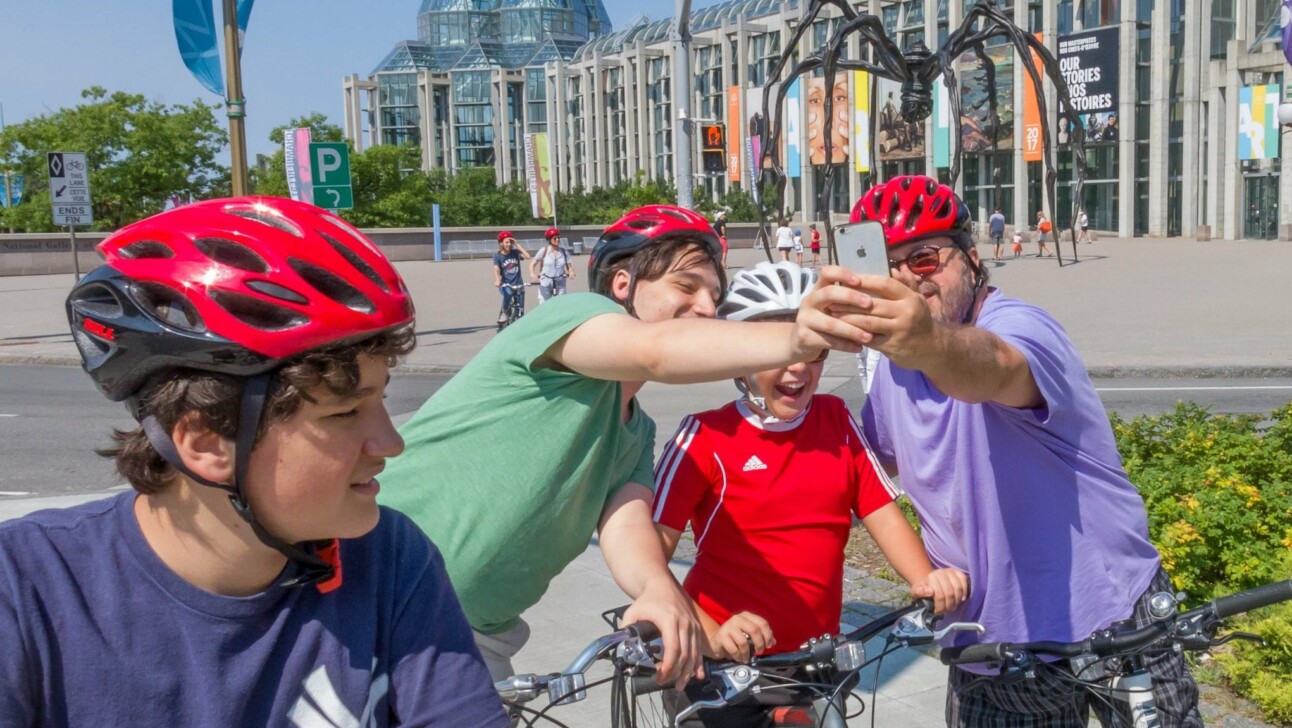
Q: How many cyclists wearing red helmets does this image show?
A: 5